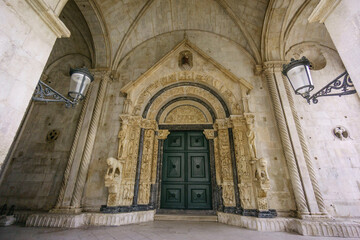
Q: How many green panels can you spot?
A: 6